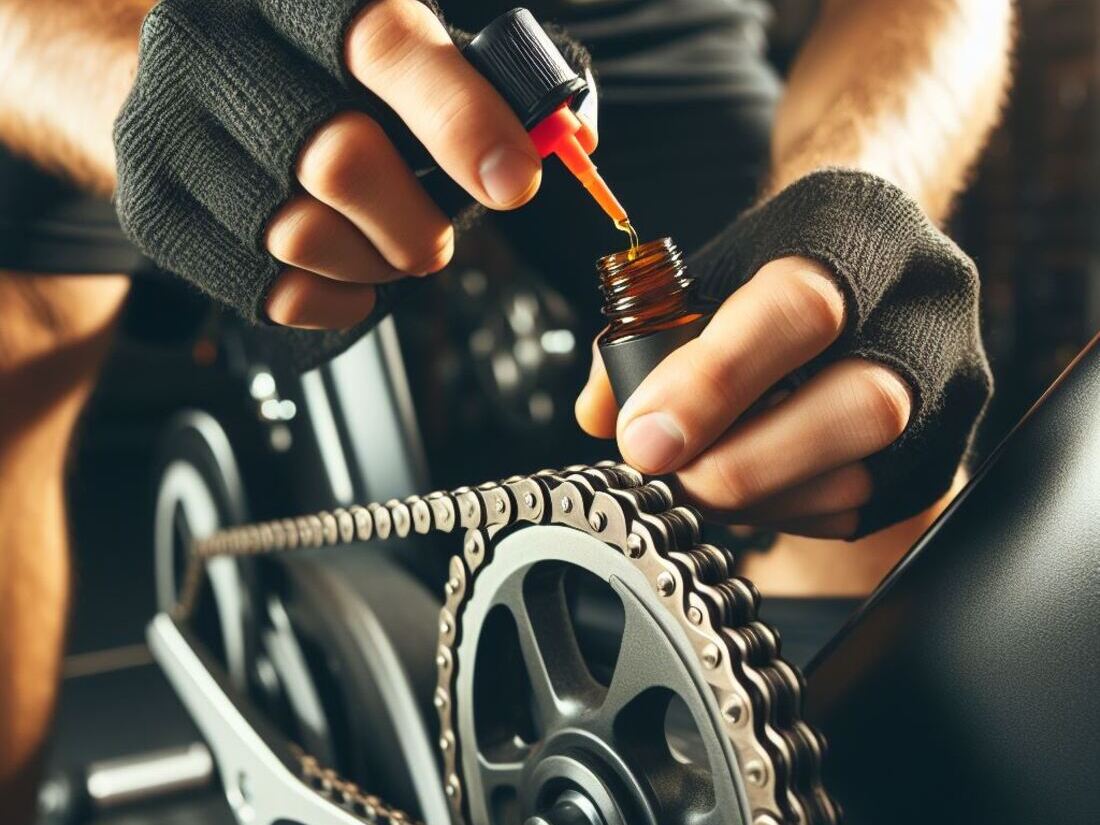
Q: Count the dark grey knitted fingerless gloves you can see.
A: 2